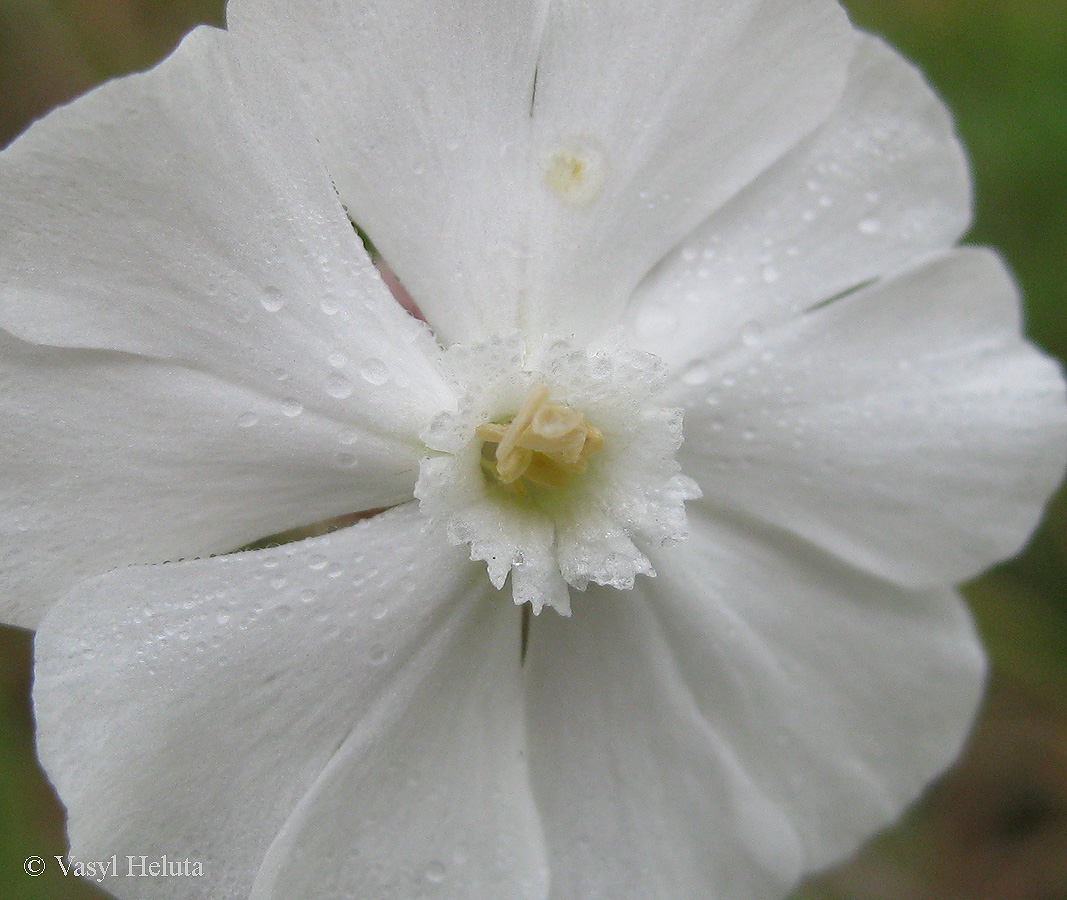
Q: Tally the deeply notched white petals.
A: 5